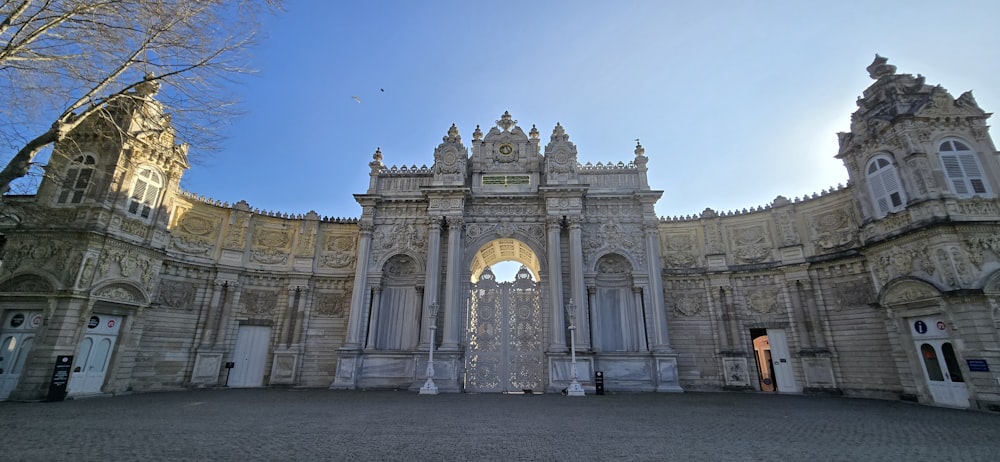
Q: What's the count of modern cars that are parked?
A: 0